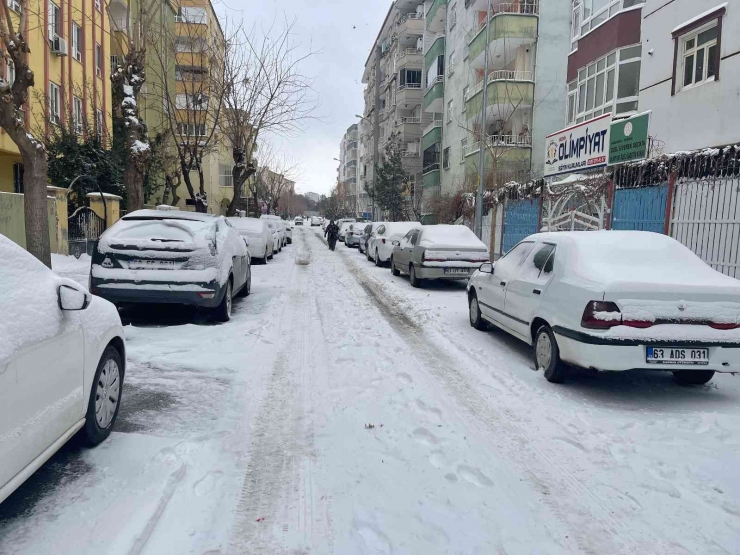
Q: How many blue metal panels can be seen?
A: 2